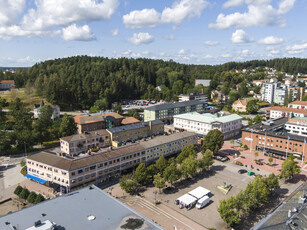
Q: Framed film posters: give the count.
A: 0